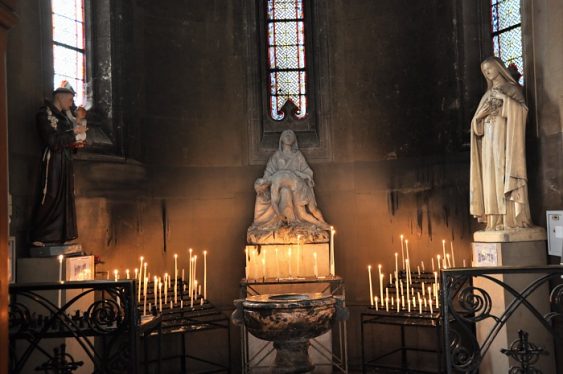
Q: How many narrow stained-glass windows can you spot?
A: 3